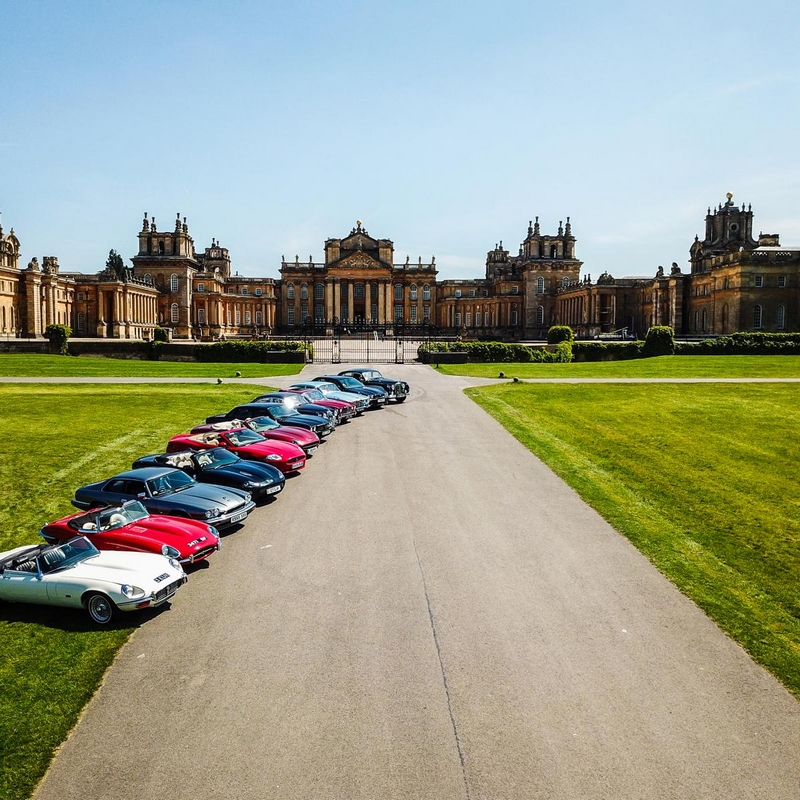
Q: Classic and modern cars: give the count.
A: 12